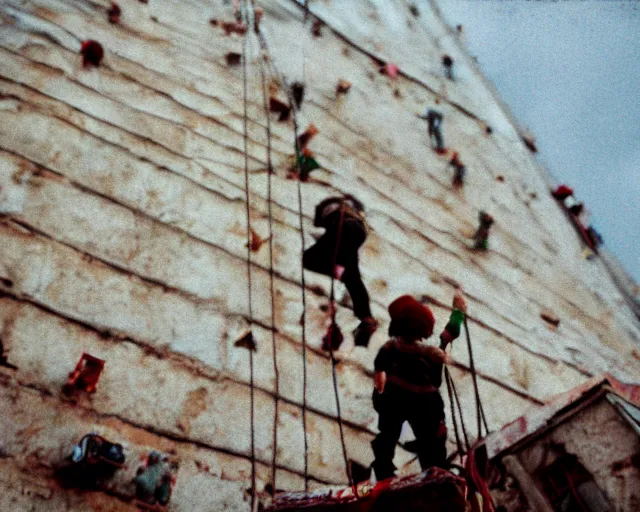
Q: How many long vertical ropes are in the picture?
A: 4